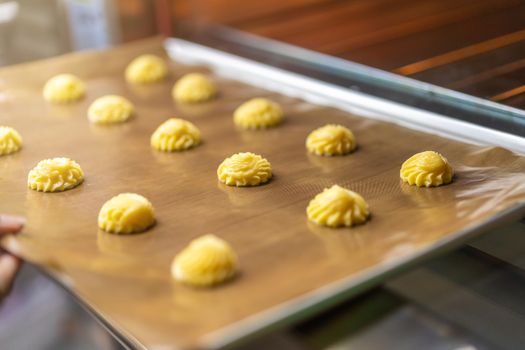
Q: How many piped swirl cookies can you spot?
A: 14